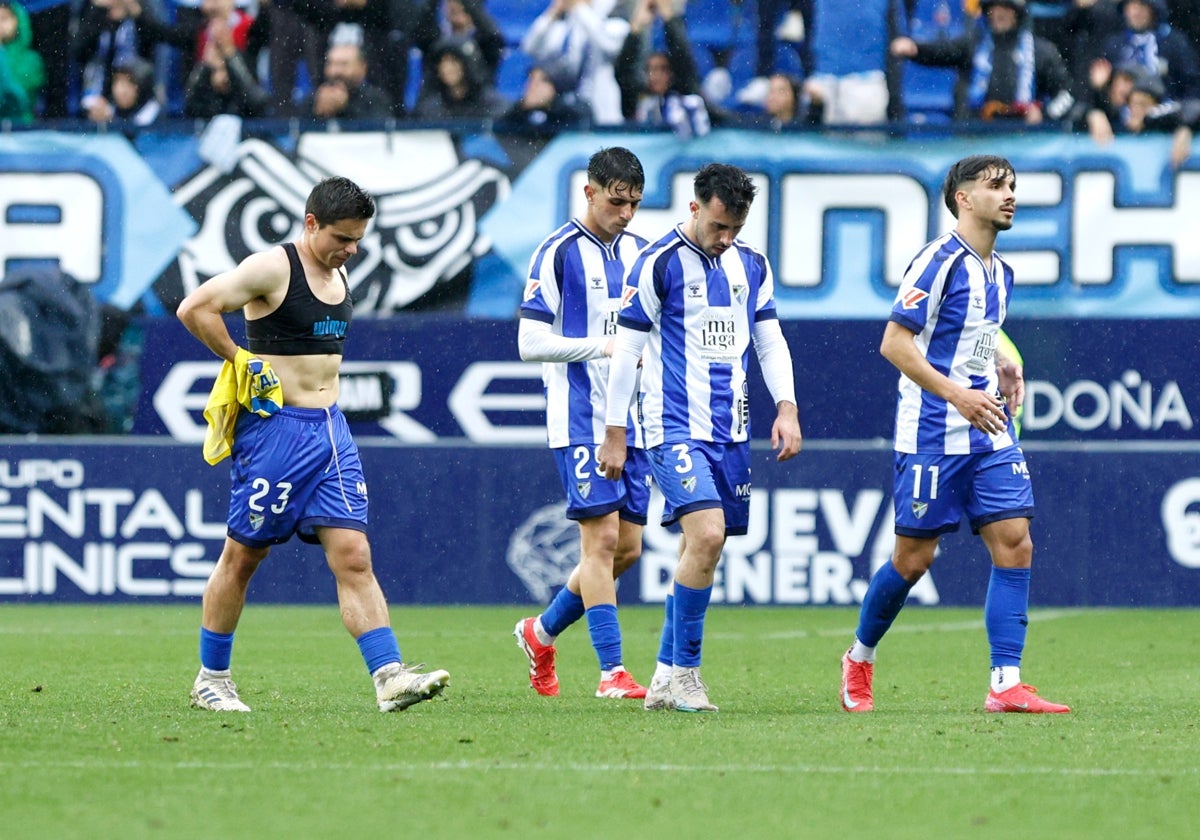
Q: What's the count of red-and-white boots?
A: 4